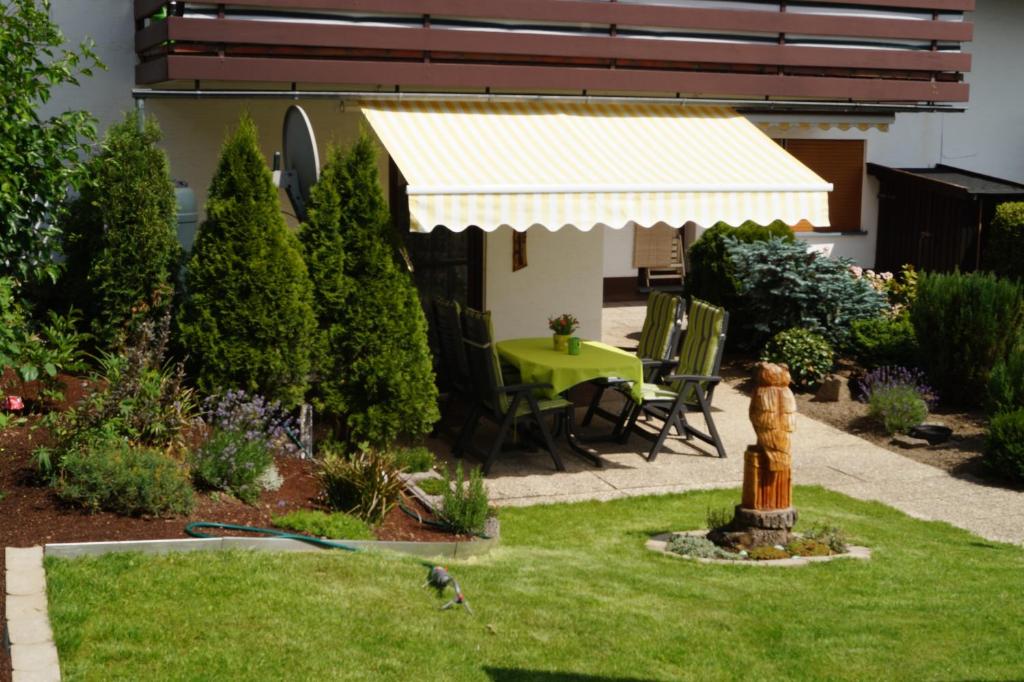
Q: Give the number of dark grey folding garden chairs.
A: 4